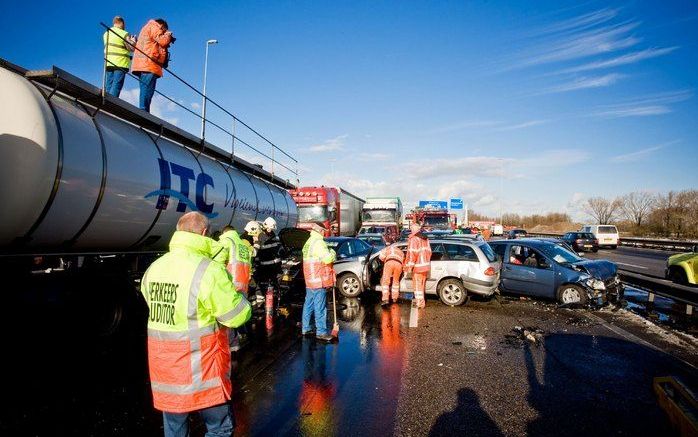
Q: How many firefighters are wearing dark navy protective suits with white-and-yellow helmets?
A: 2